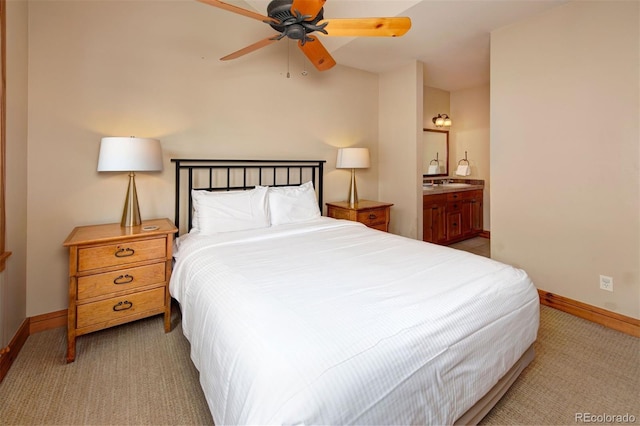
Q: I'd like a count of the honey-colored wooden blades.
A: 5